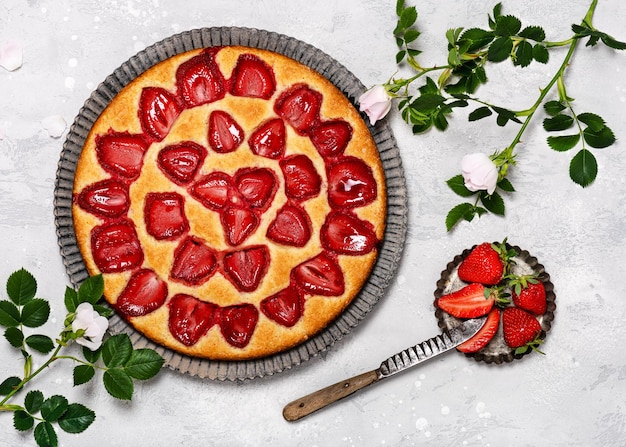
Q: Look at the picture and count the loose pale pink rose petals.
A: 2